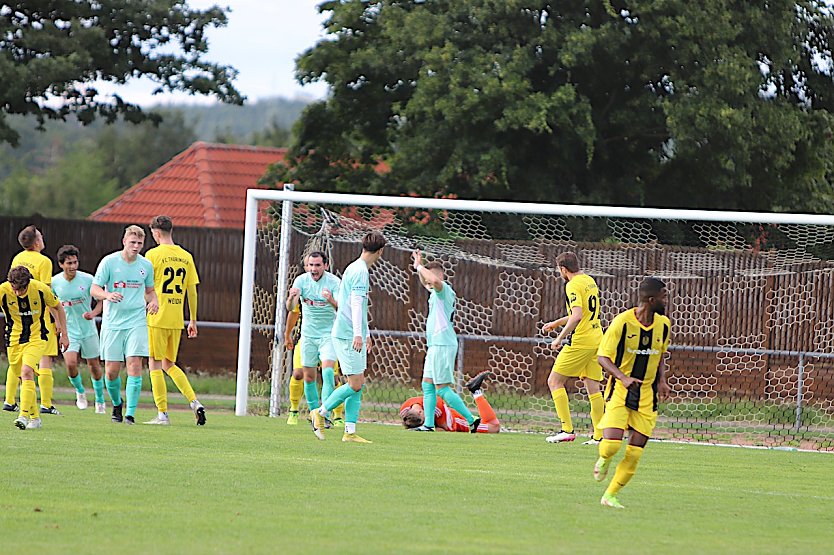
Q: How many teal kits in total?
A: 5